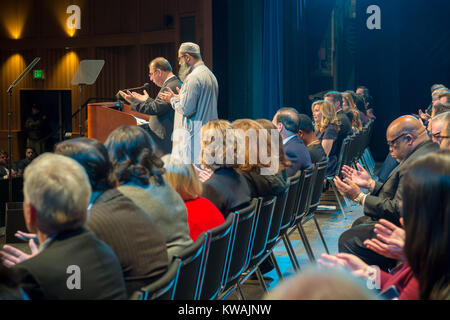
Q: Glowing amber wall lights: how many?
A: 4